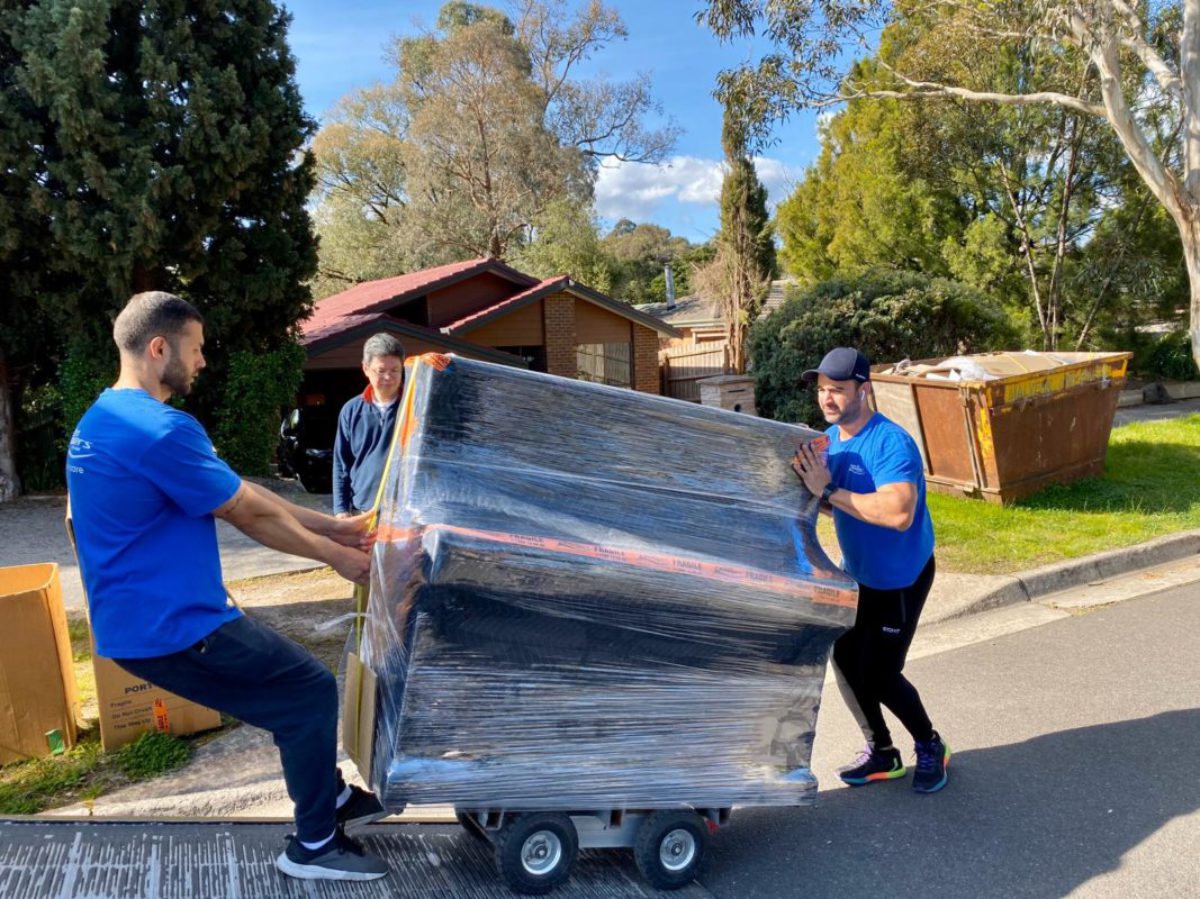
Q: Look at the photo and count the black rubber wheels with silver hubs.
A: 2